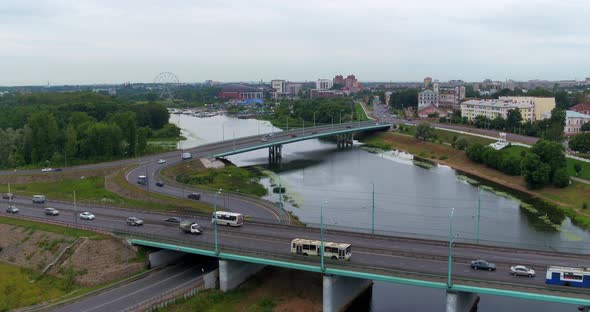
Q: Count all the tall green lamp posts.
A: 6